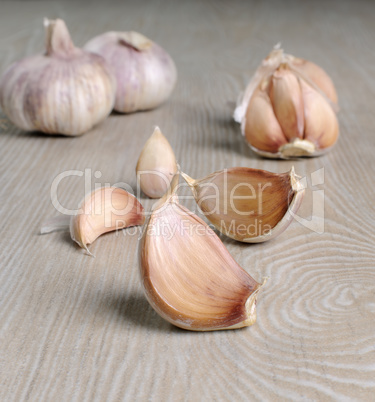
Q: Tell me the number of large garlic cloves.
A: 2